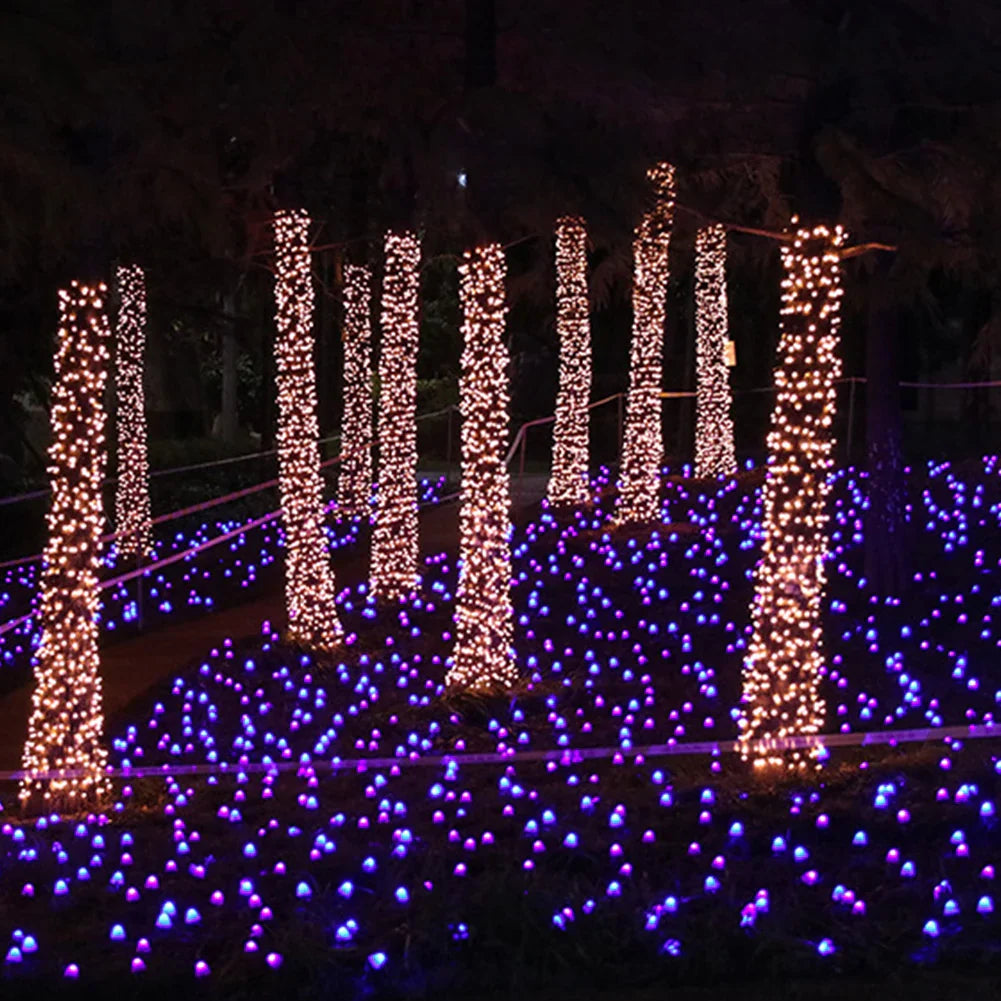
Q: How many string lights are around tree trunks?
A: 10